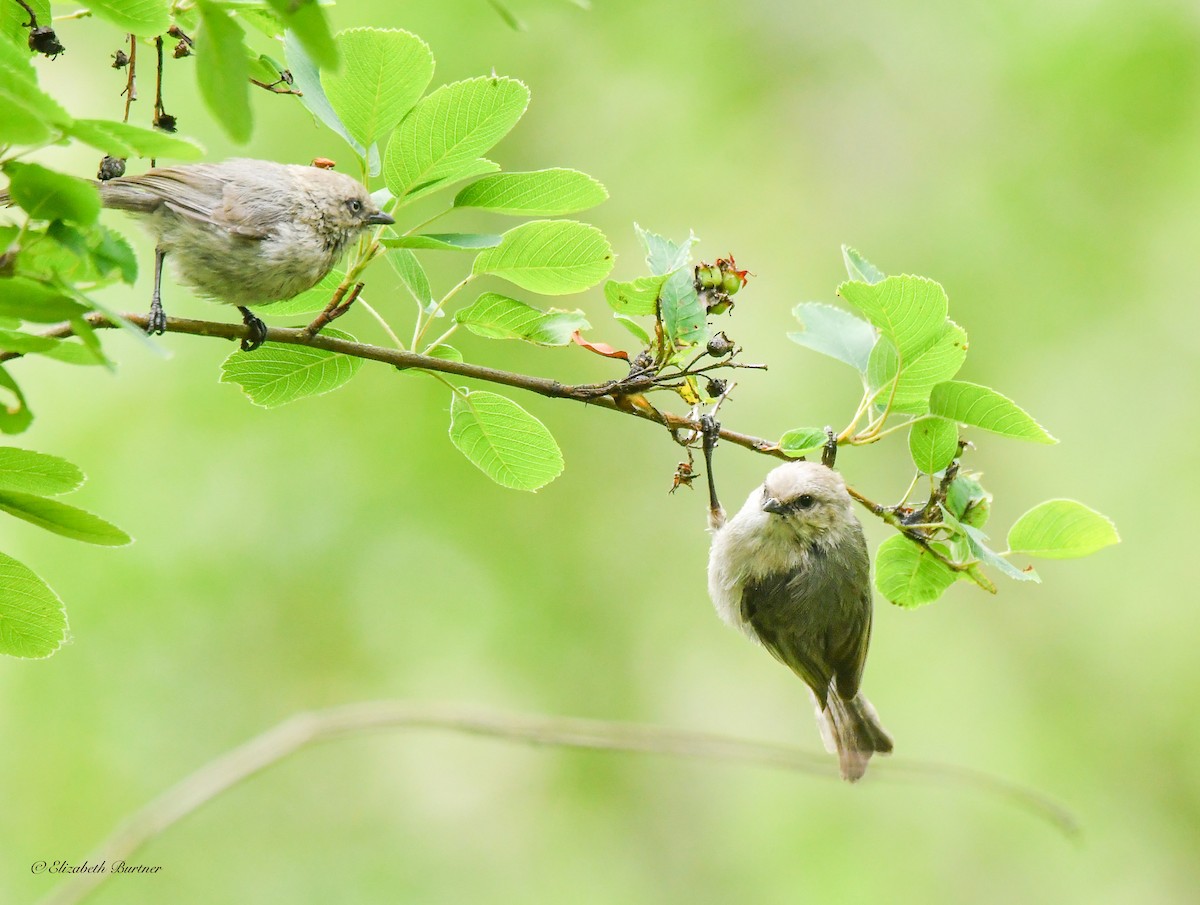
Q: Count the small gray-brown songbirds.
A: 2